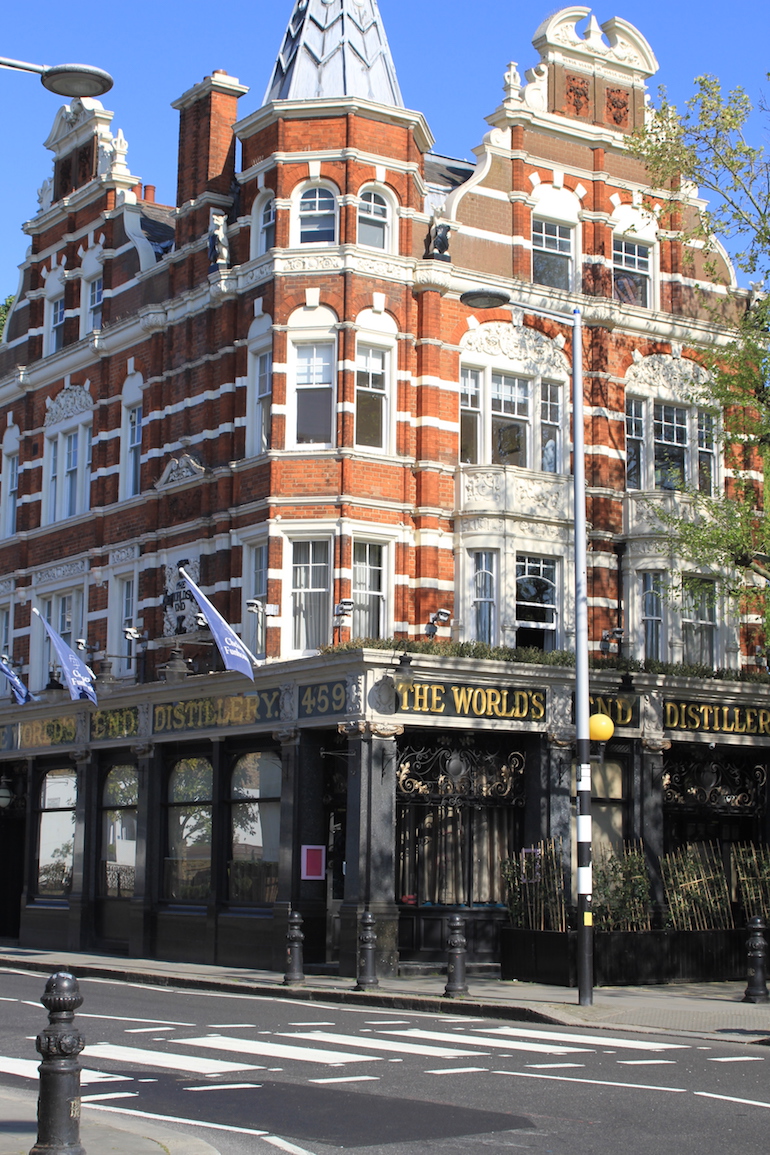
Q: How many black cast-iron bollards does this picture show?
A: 5